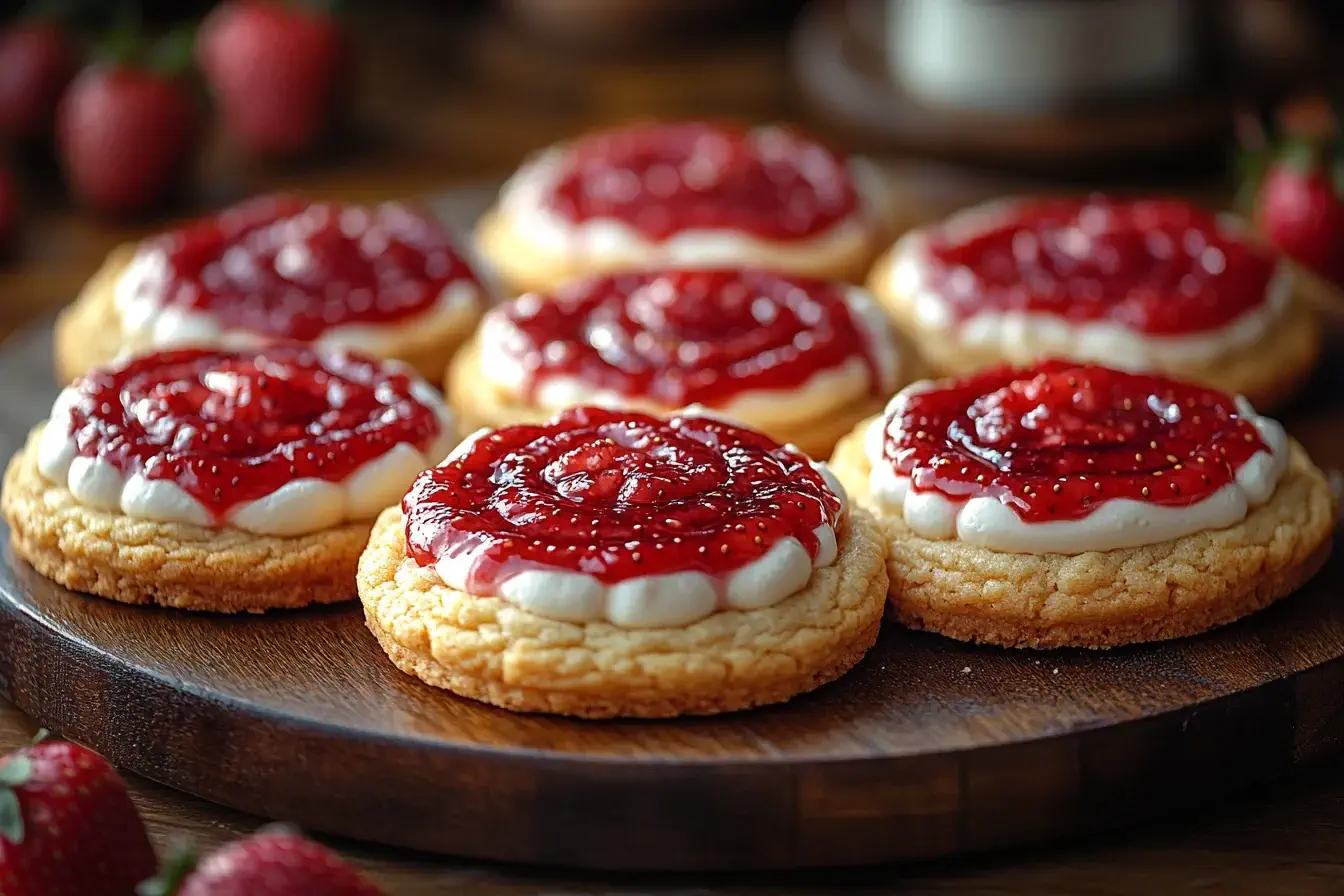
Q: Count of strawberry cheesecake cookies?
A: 7